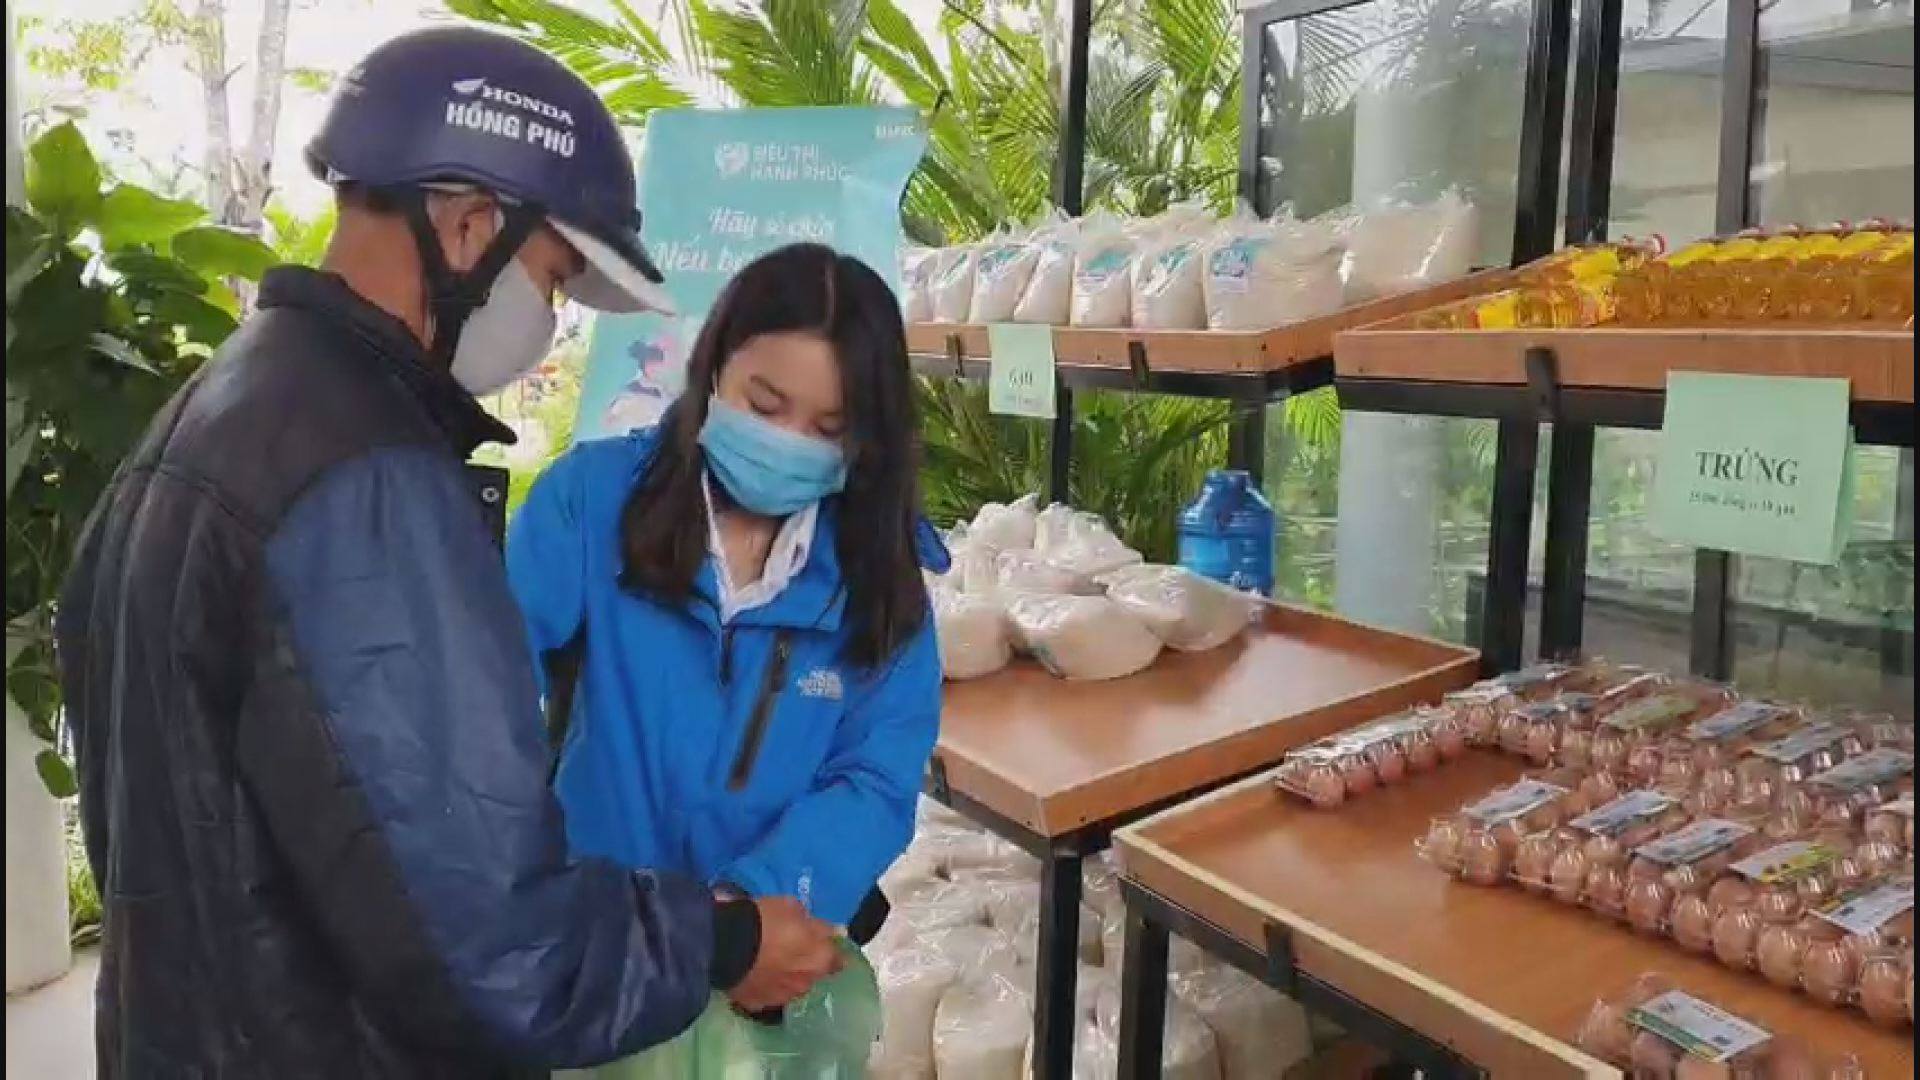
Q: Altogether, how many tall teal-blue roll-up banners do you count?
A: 1